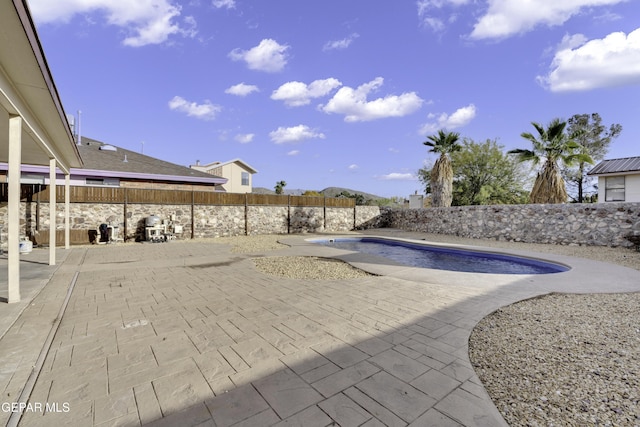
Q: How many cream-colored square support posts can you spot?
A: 3